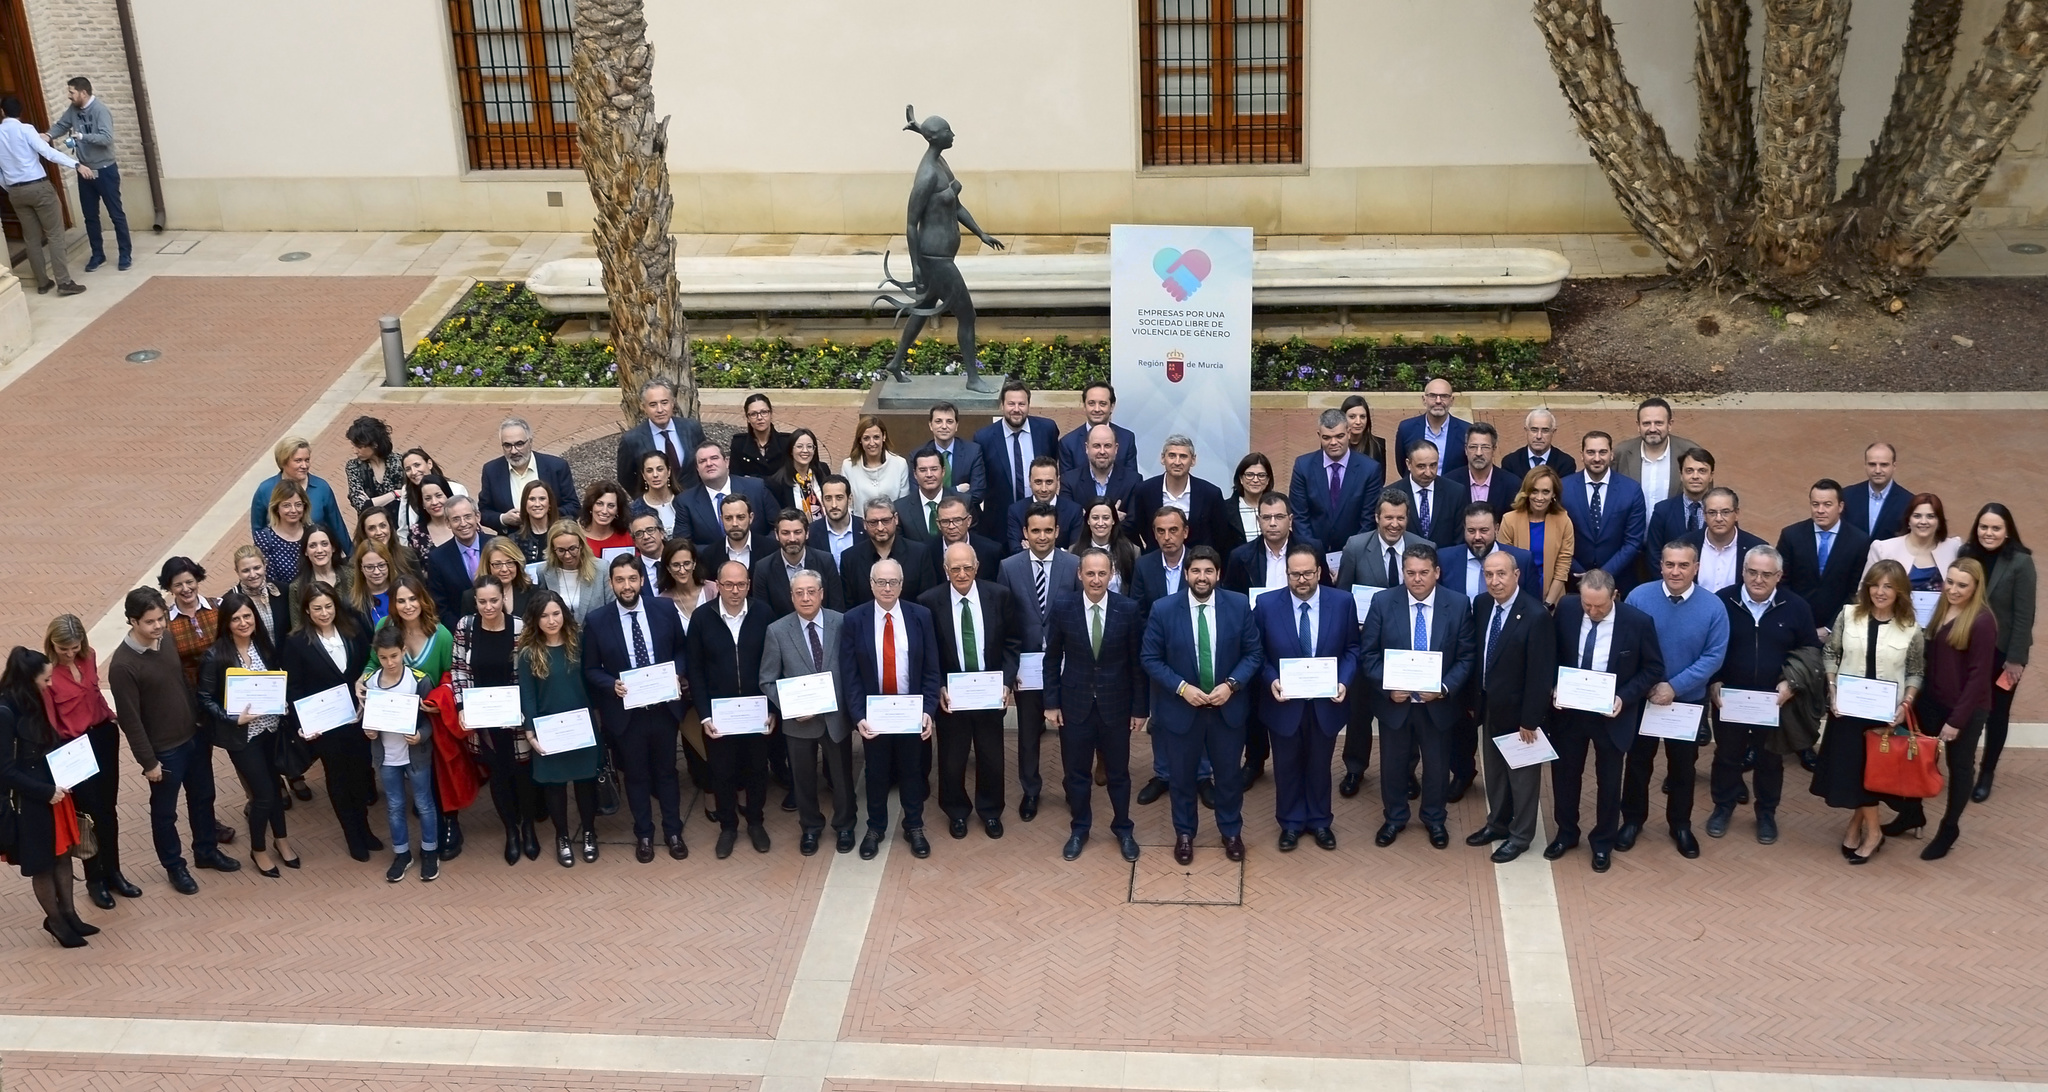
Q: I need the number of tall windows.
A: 2